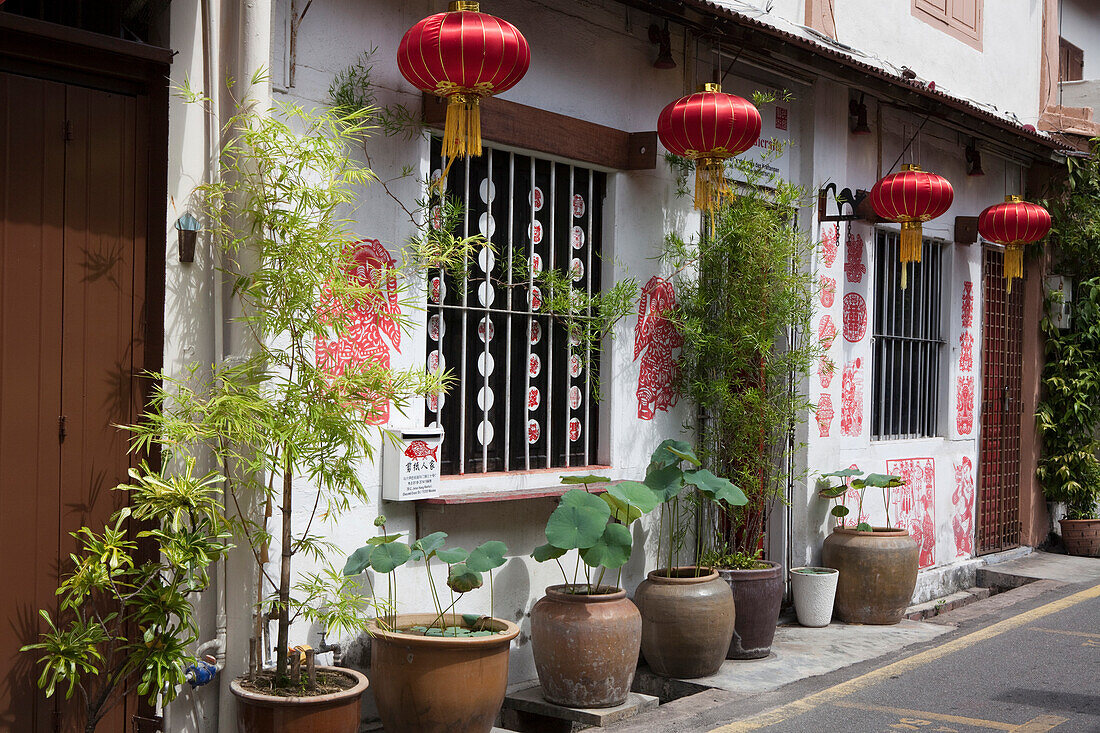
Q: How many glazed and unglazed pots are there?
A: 8